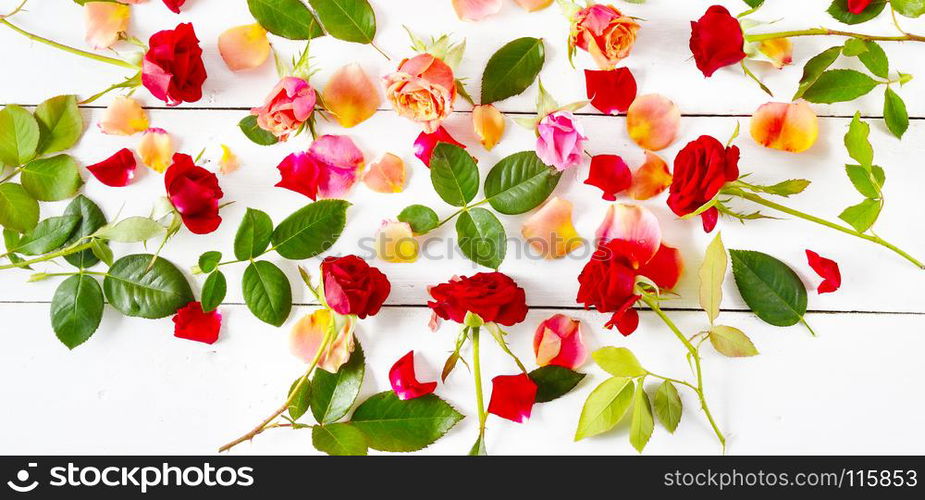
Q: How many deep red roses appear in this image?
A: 7